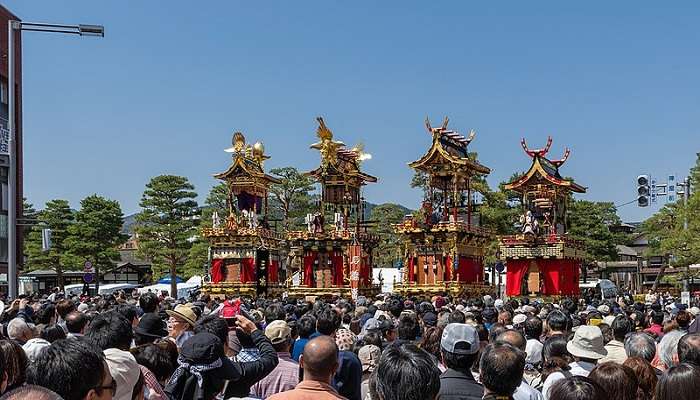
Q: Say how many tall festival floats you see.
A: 4